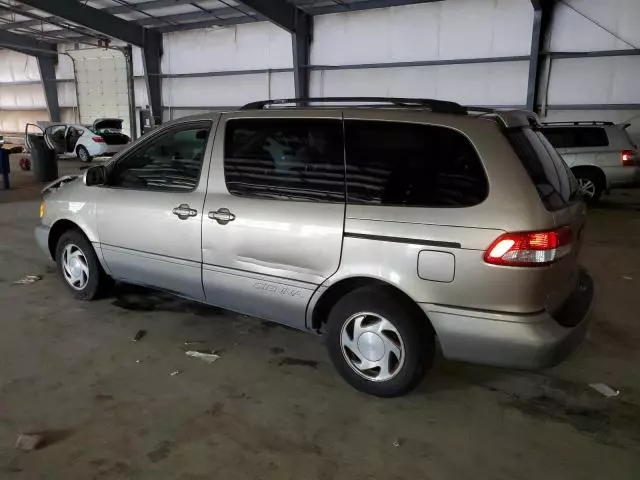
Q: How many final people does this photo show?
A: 0